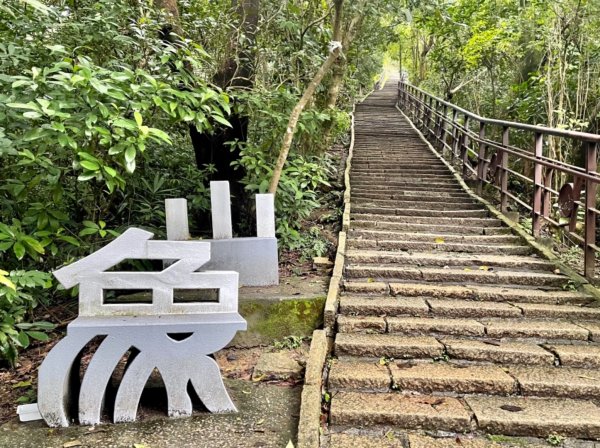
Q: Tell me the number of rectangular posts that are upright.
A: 3